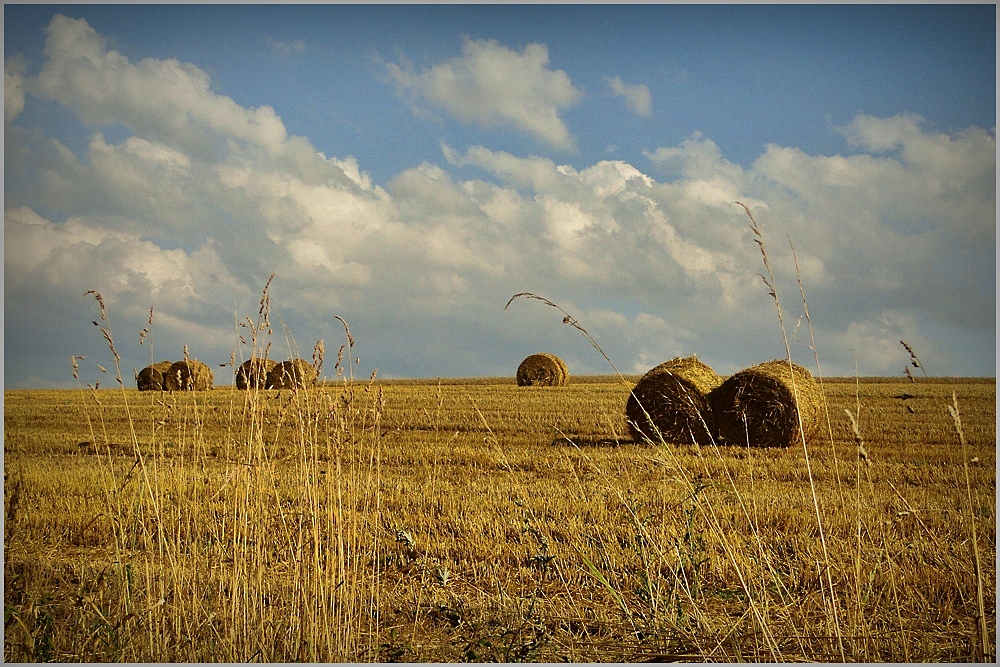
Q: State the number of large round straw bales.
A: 7